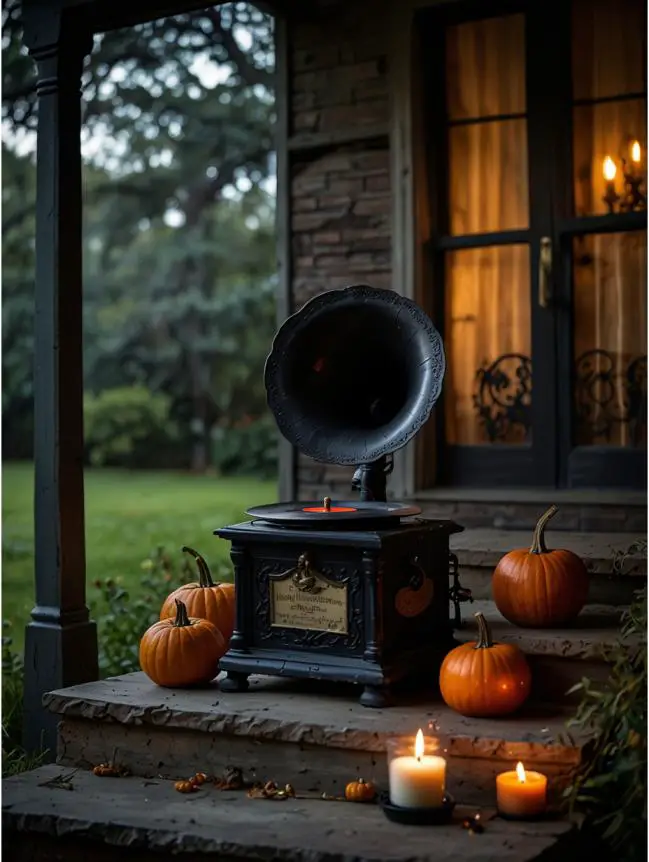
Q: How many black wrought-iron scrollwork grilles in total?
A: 2